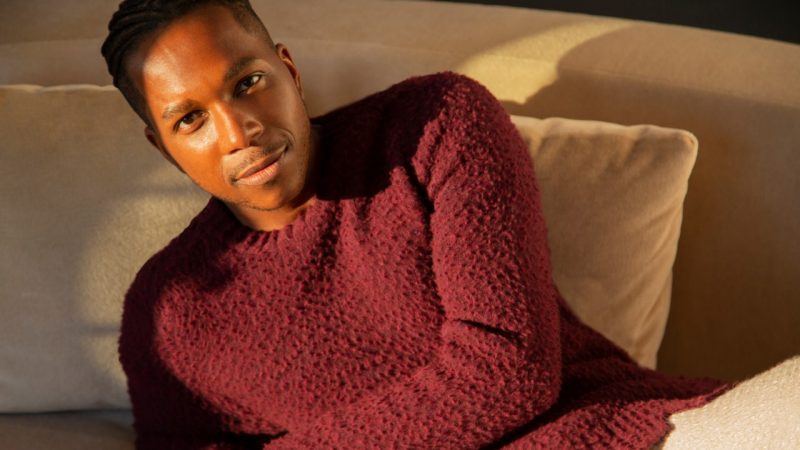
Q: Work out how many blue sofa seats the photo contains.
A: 0